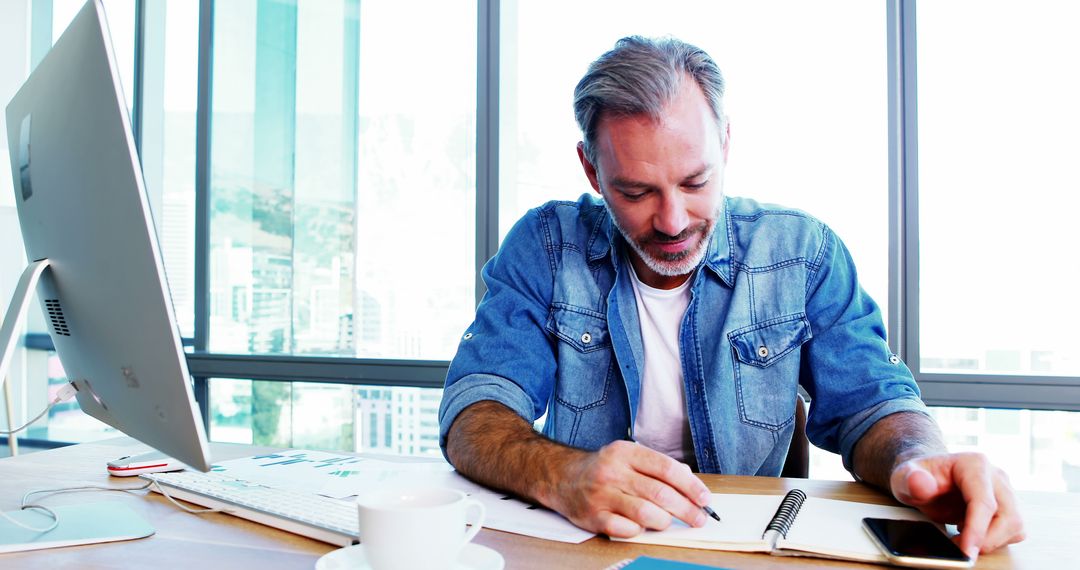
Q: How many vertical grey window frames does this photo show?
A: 4